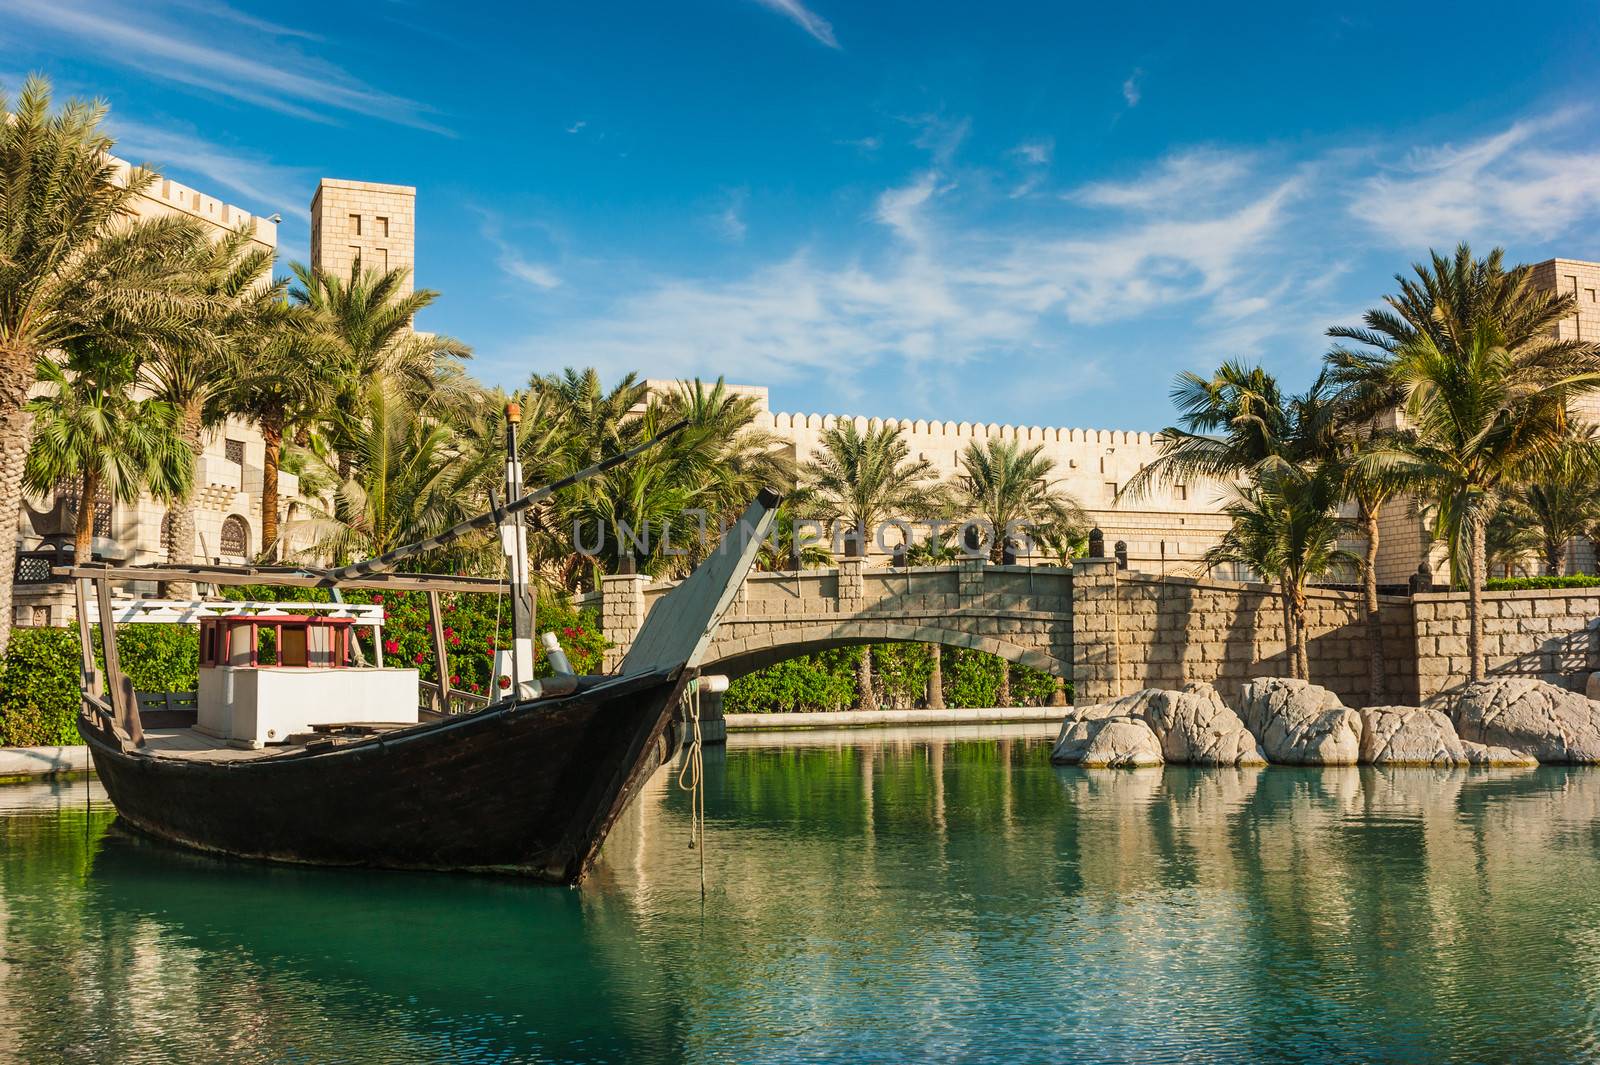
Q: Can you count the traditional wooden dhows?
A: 1